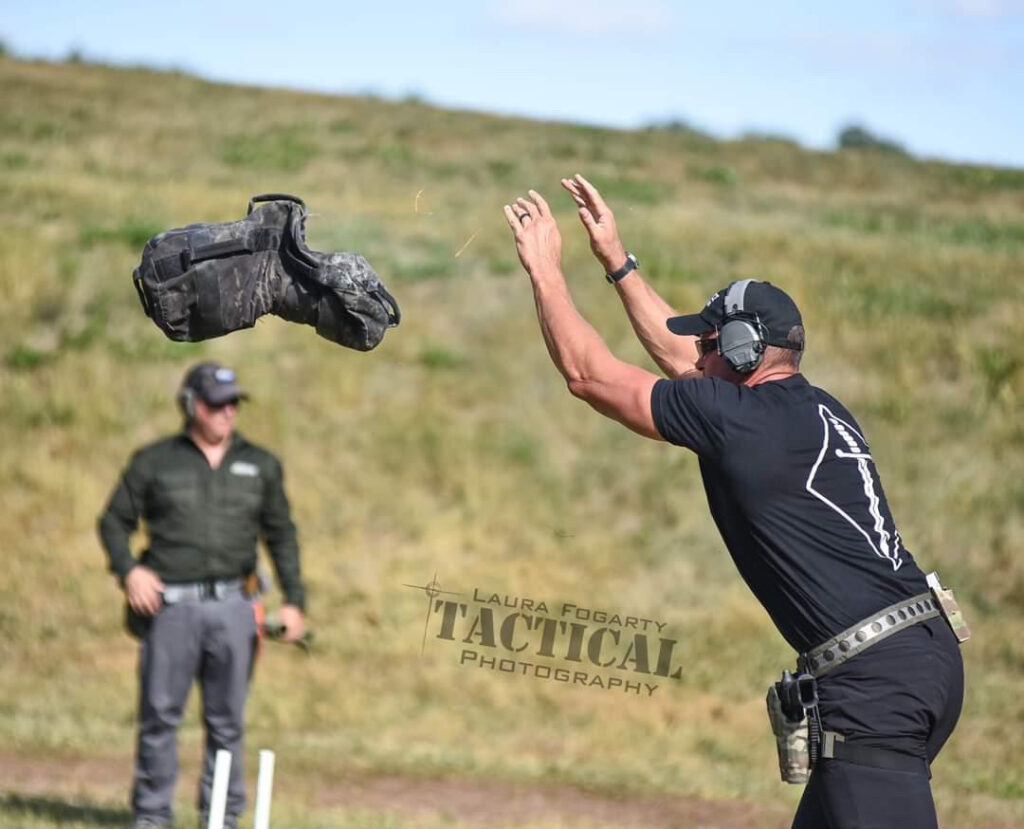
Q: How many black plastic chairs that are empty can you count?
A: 0